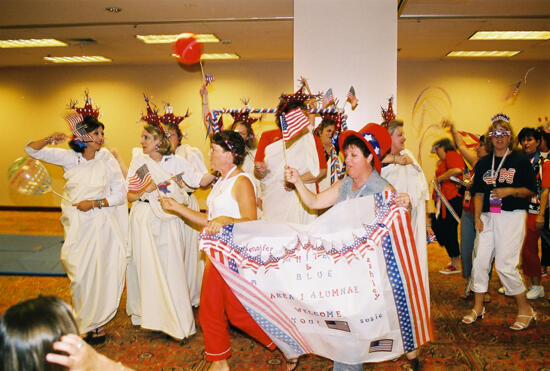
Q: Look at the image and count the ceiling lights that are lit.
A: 6